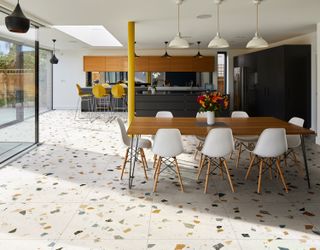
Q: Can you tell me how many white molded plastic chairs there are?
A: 8